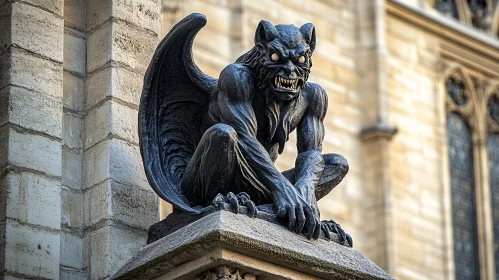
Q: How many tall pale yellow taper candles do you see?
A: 0